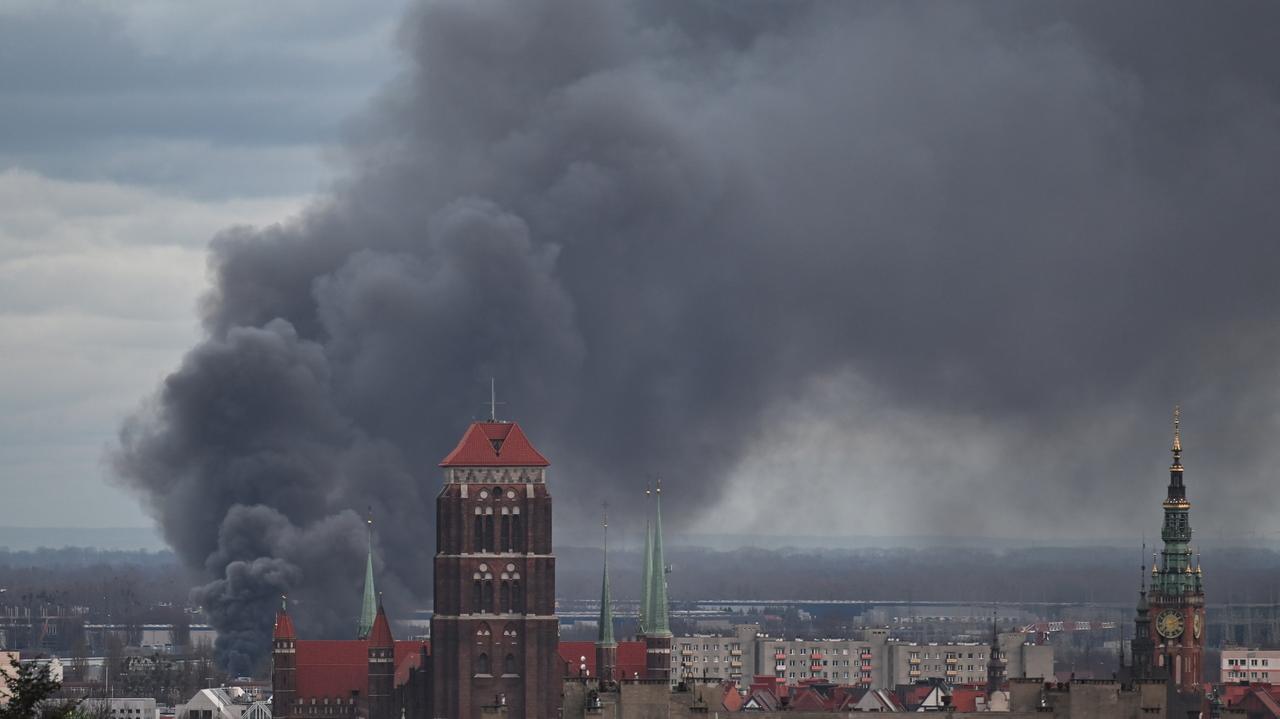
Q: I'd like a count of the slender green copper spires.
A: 4